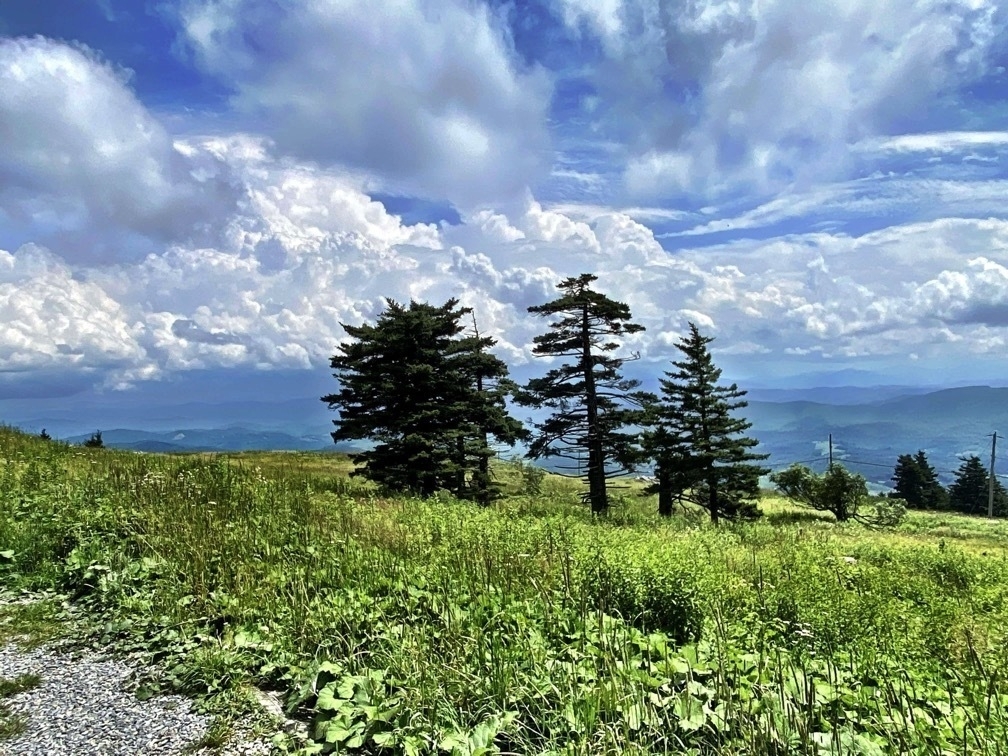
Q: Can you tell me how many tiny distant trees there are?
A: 2